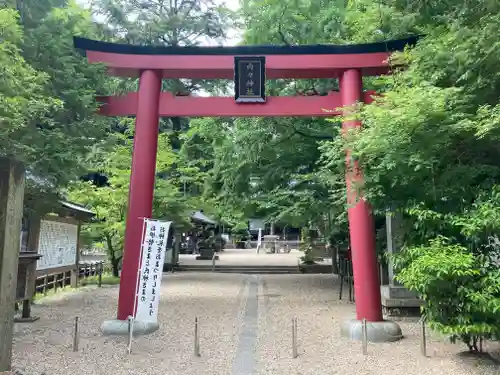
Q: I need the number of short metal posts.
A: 6